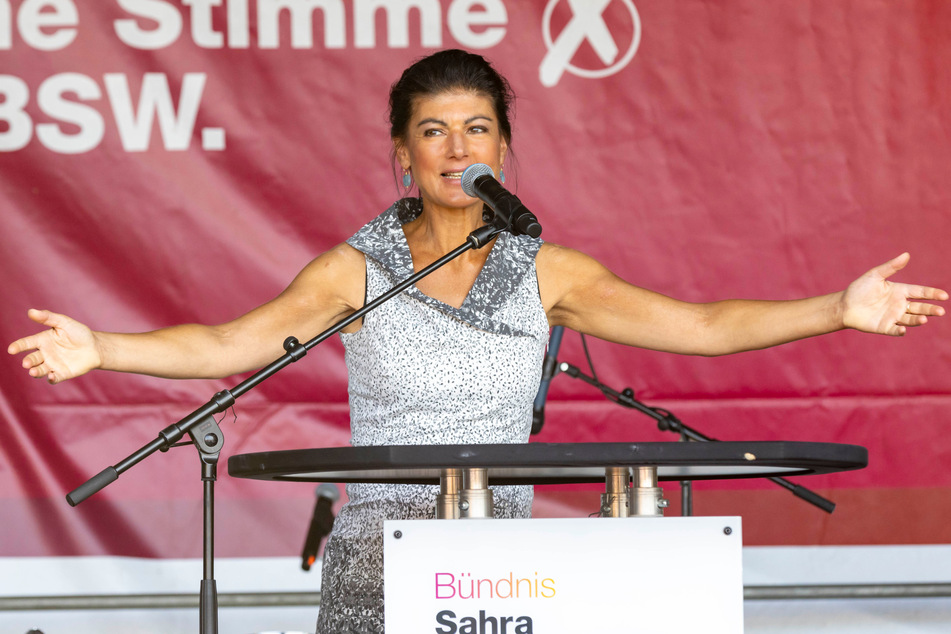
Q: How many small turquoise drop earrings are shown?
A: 2